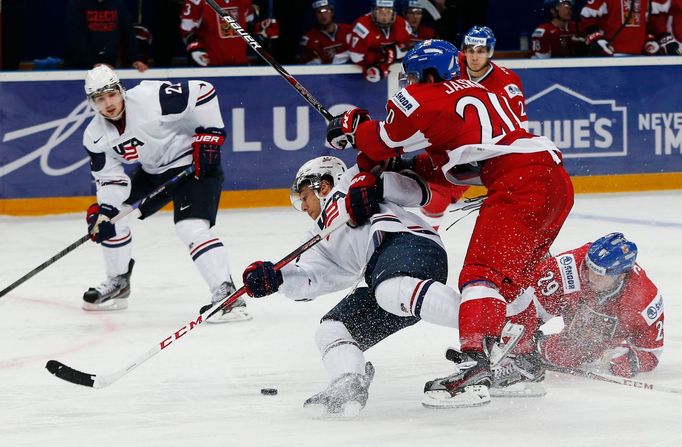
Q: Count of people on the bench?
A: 8